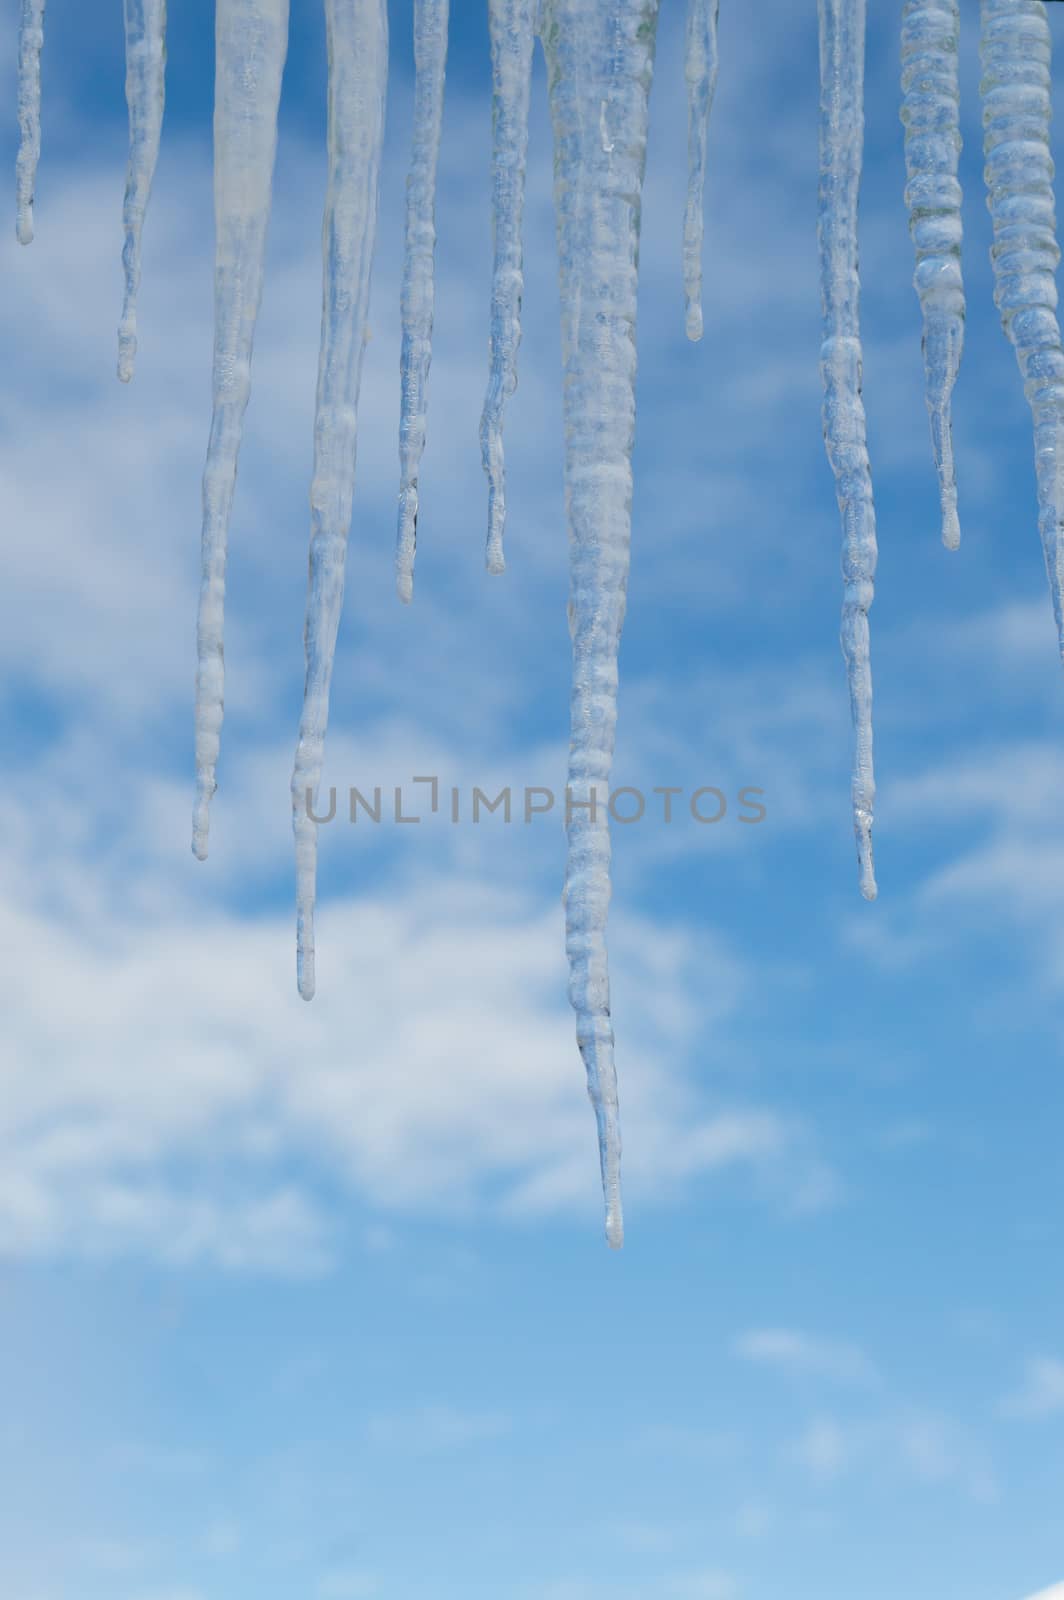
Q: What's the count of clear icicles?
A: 11